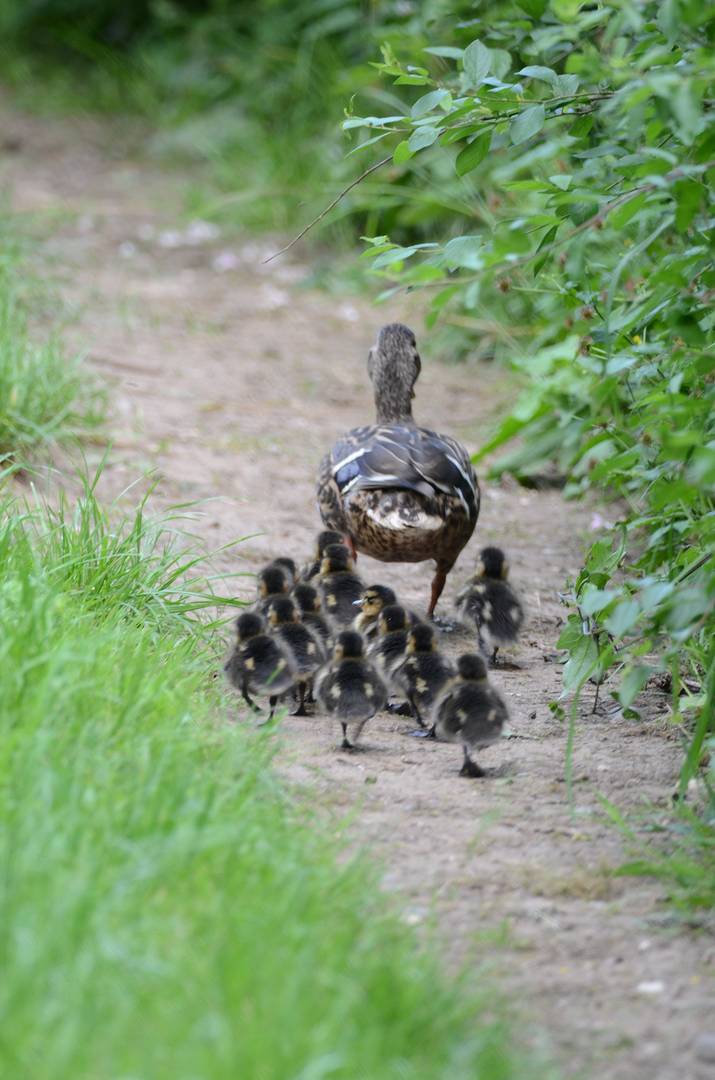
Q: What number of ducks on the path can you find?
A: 14